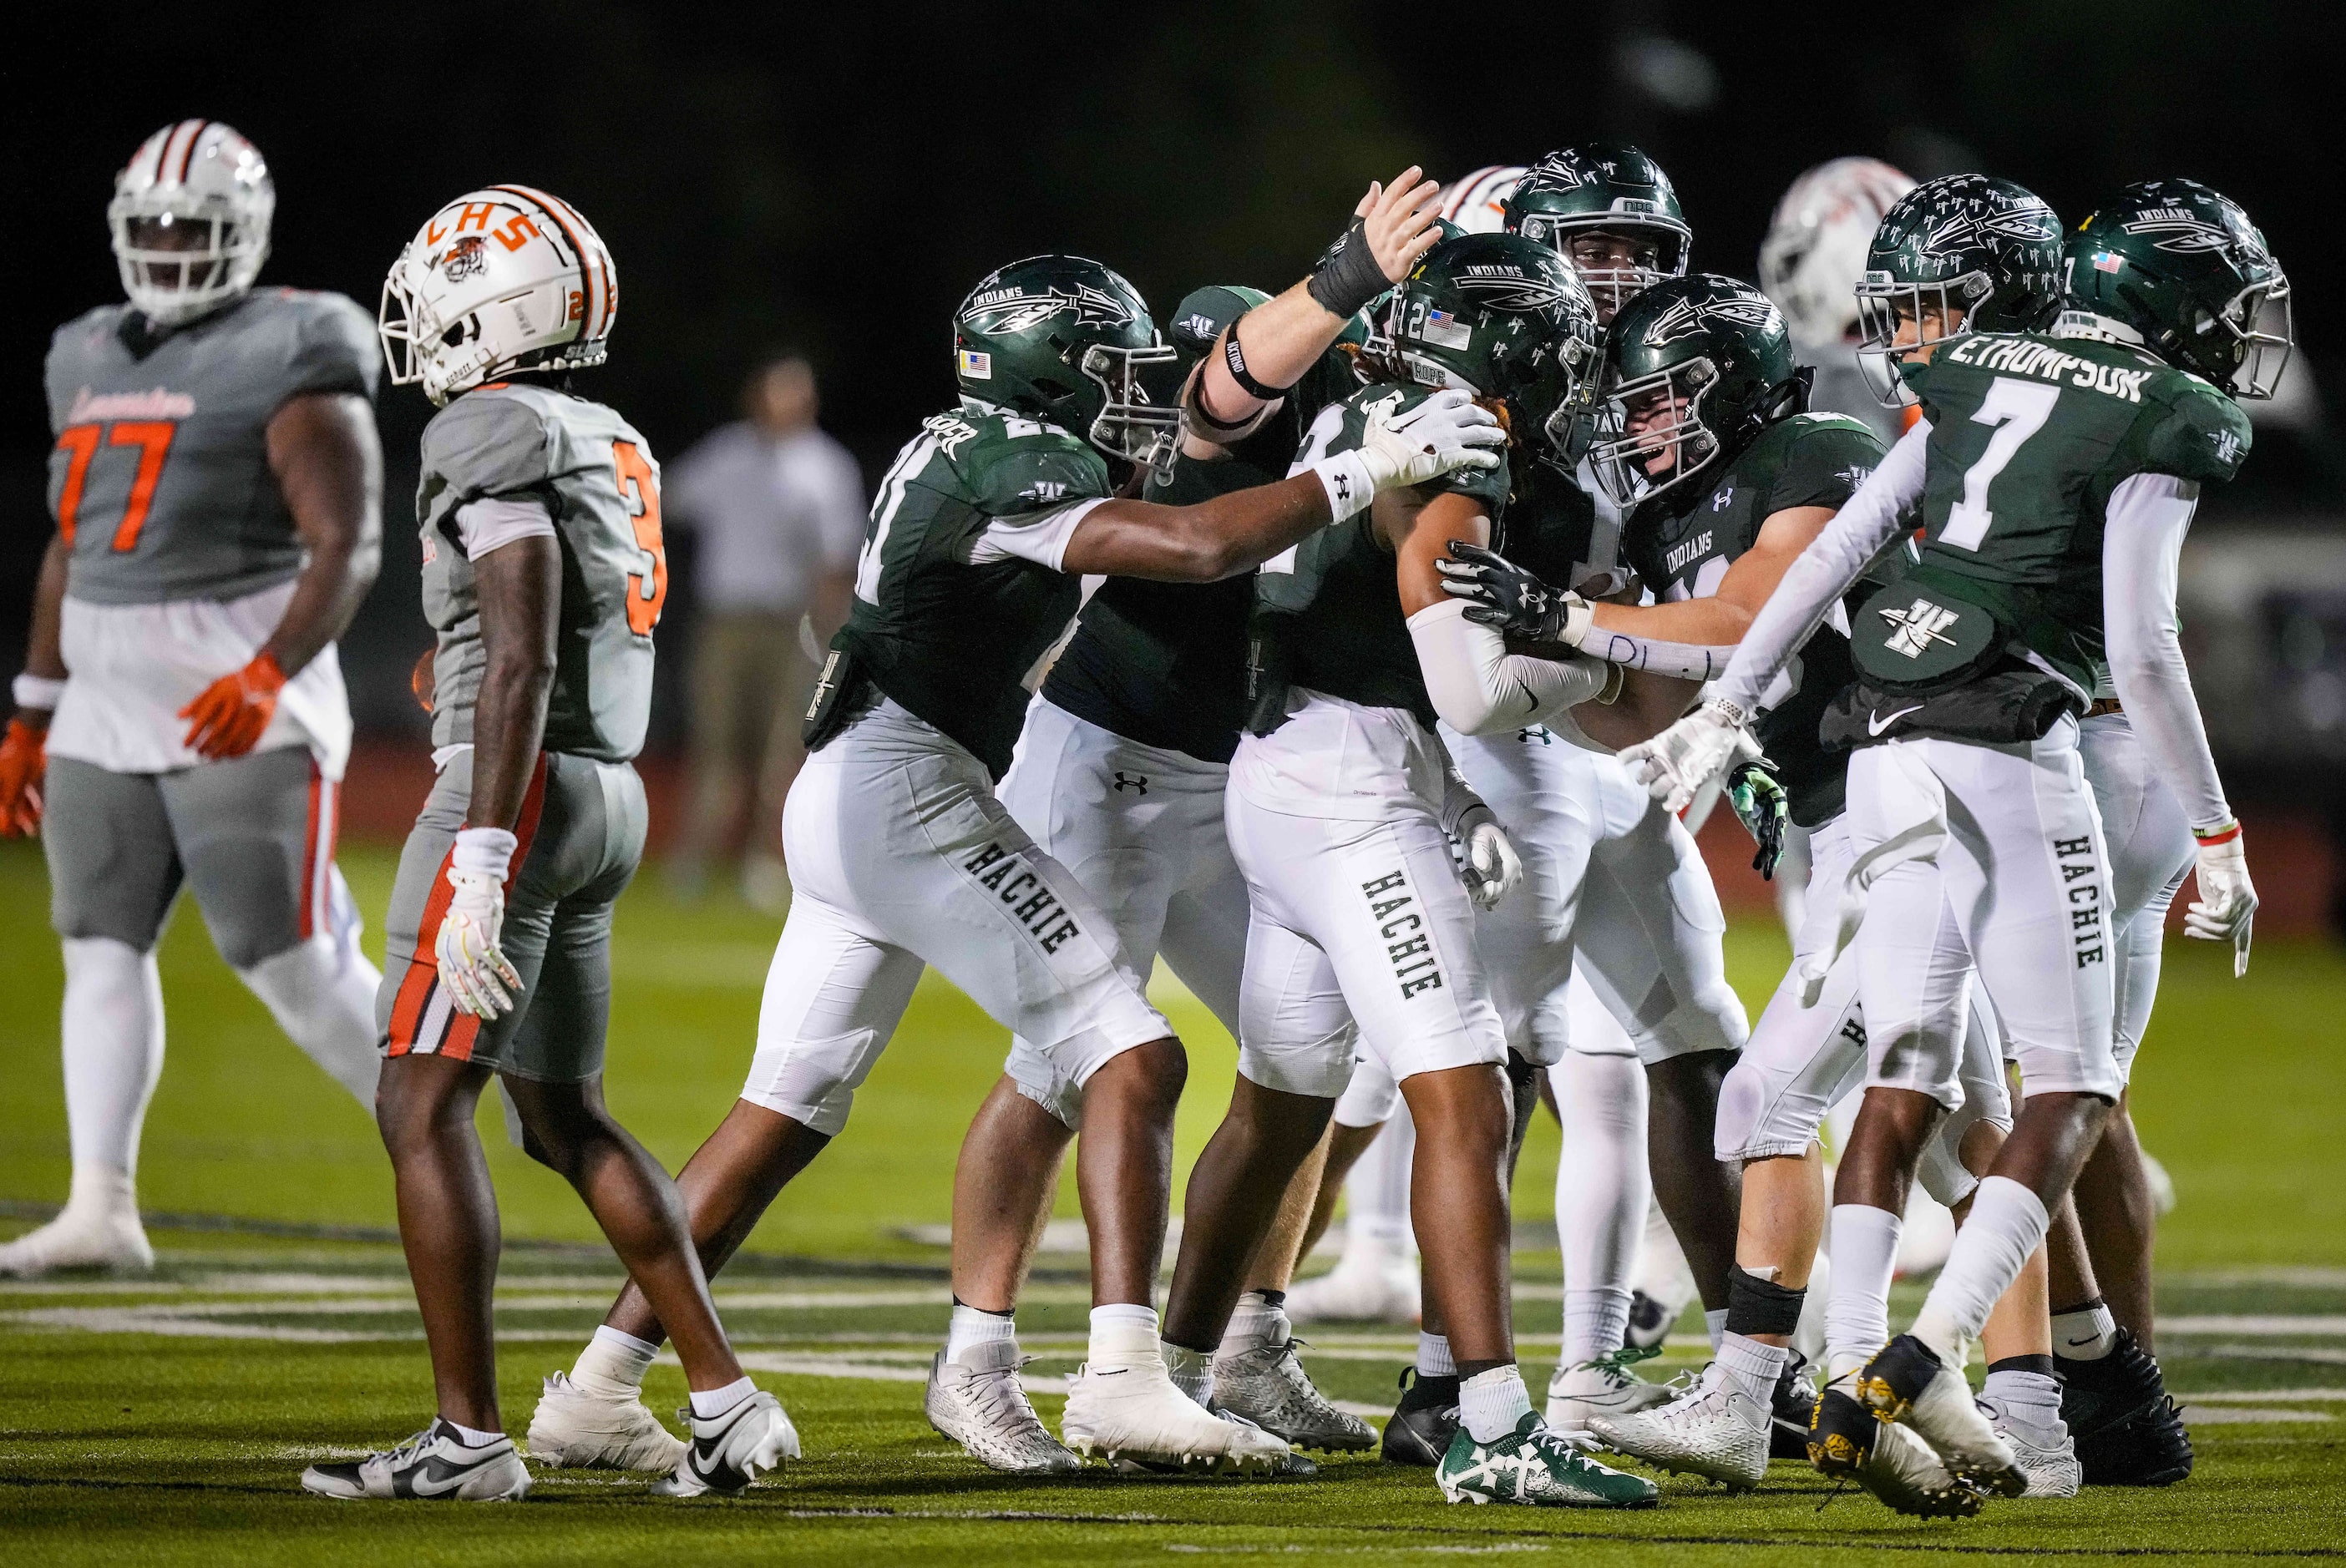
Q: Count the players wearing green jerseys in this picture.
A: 7